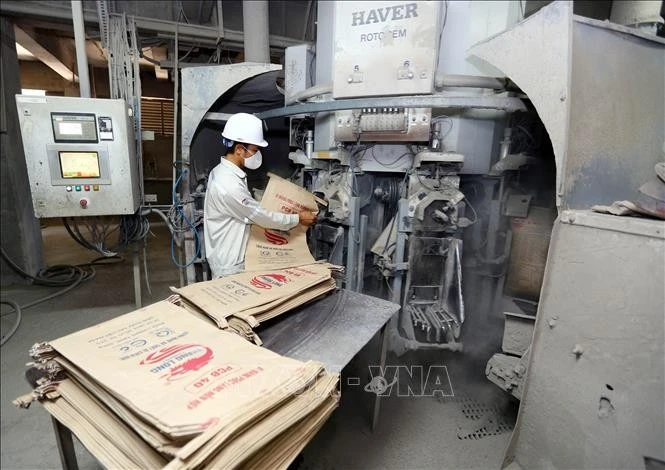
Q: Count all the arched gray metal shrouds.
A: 2